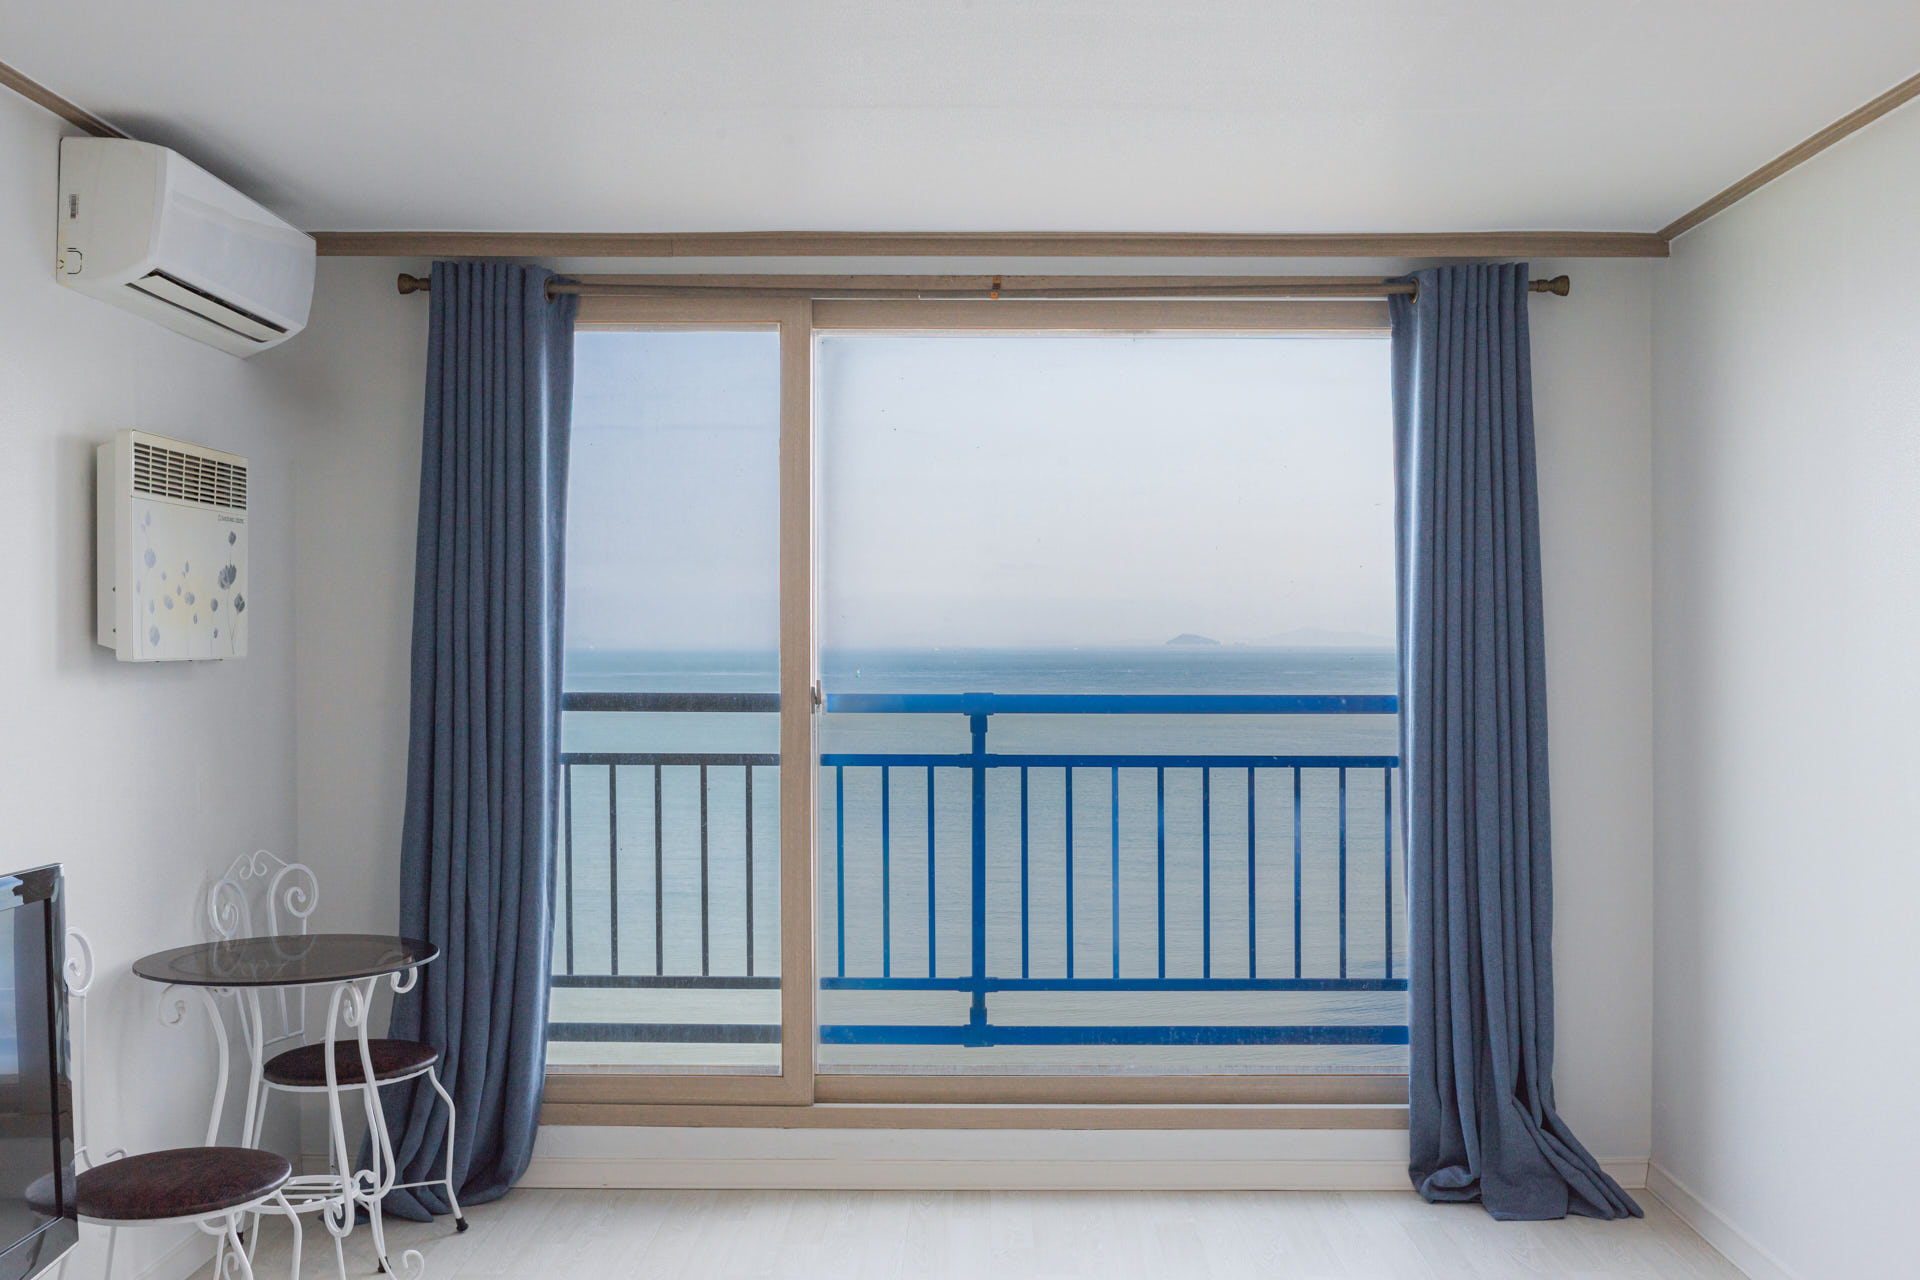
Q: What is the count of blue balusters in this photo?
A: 12